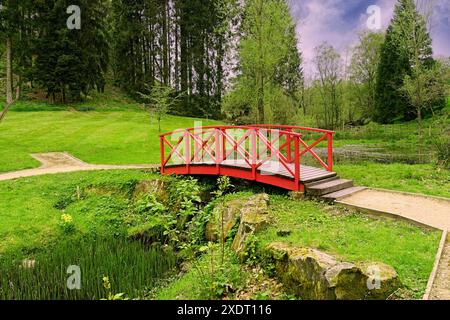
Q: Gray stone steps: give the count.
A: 2